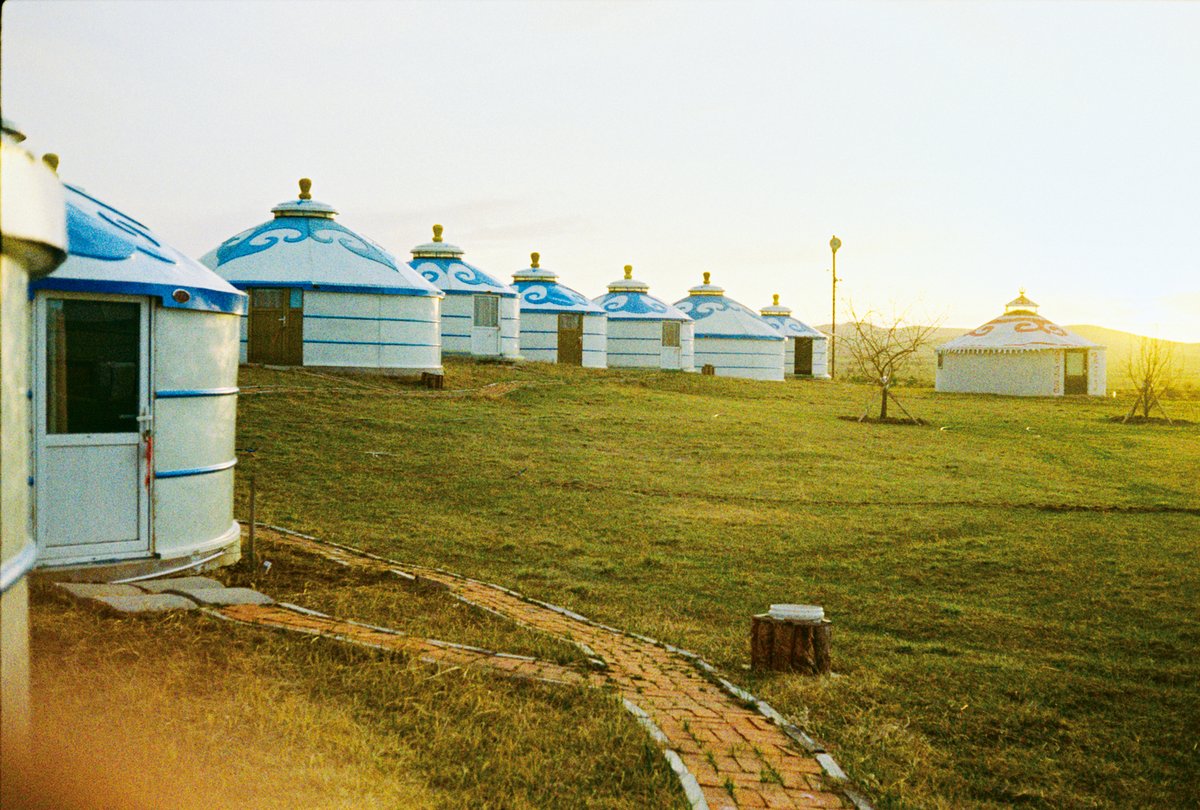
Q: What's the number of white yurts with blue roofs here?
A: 7